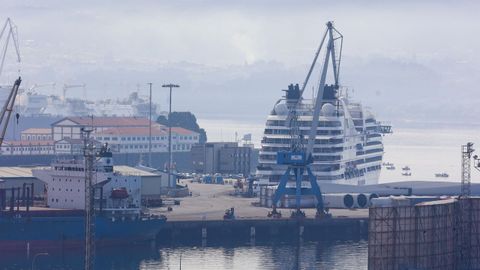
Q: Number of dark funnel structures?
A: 2